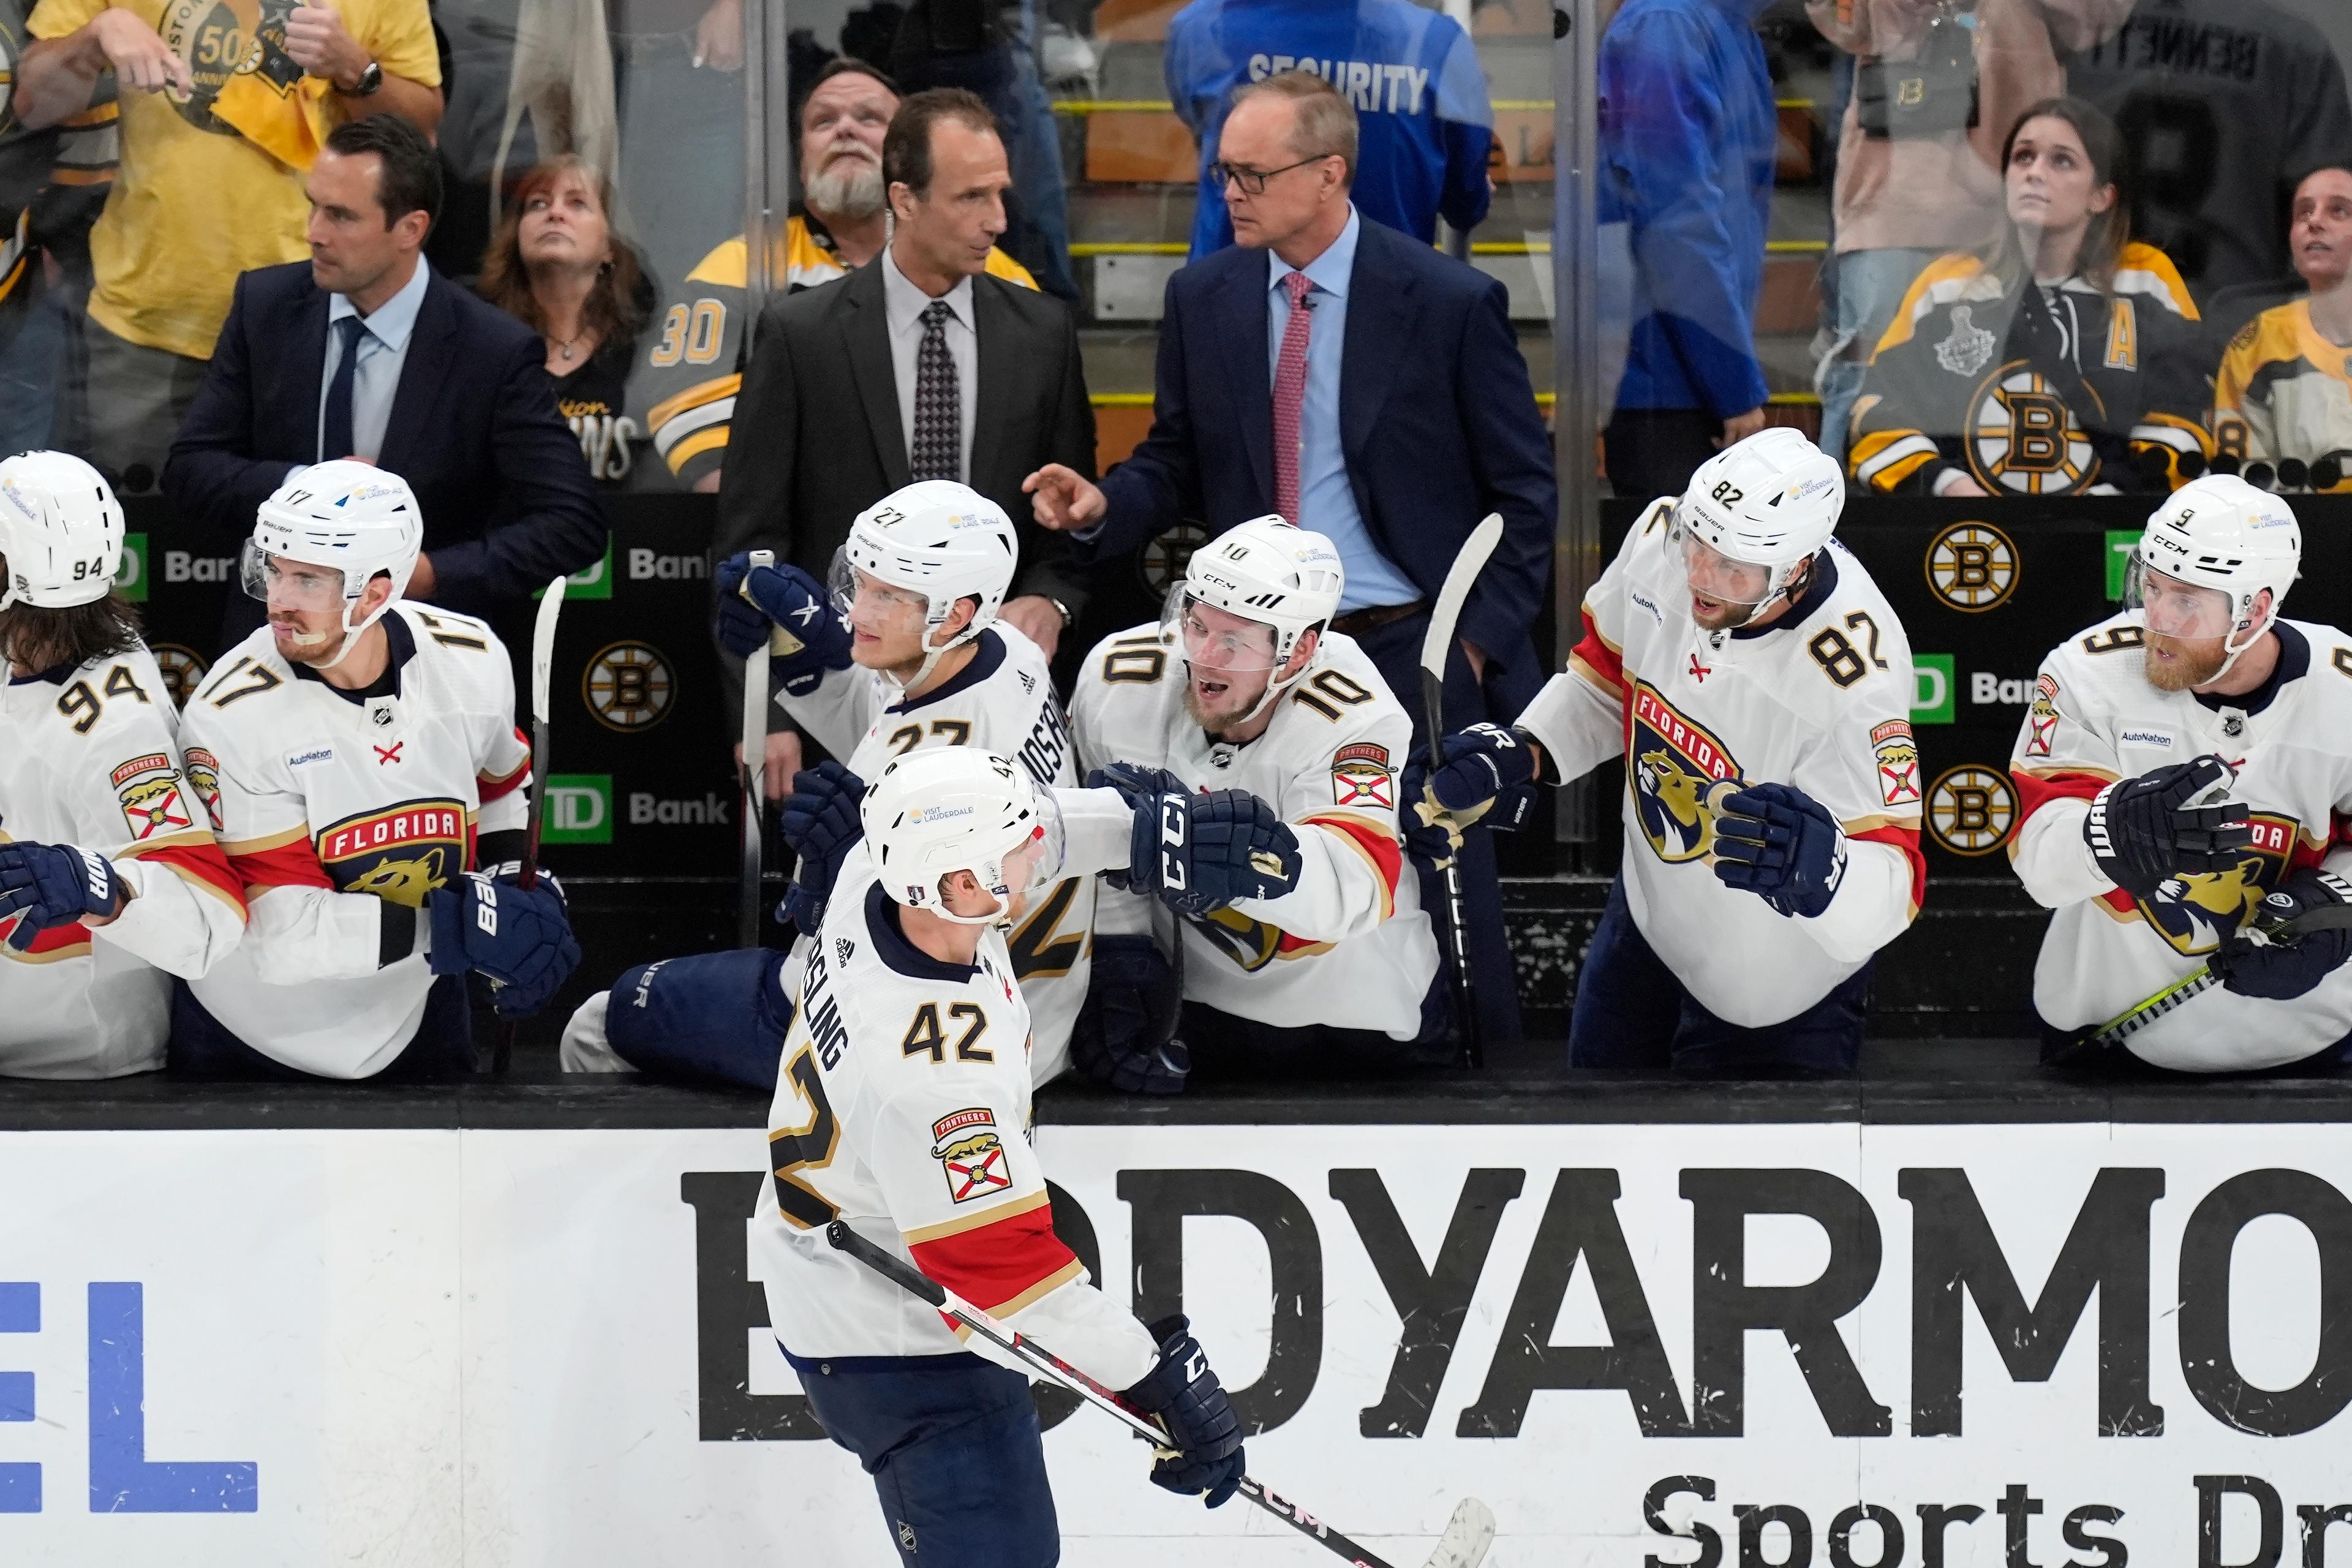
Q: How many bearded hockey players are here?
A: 4